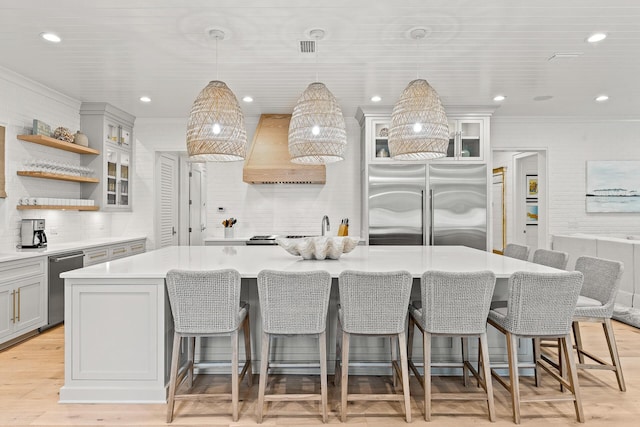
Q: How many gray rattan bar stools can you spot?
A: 8